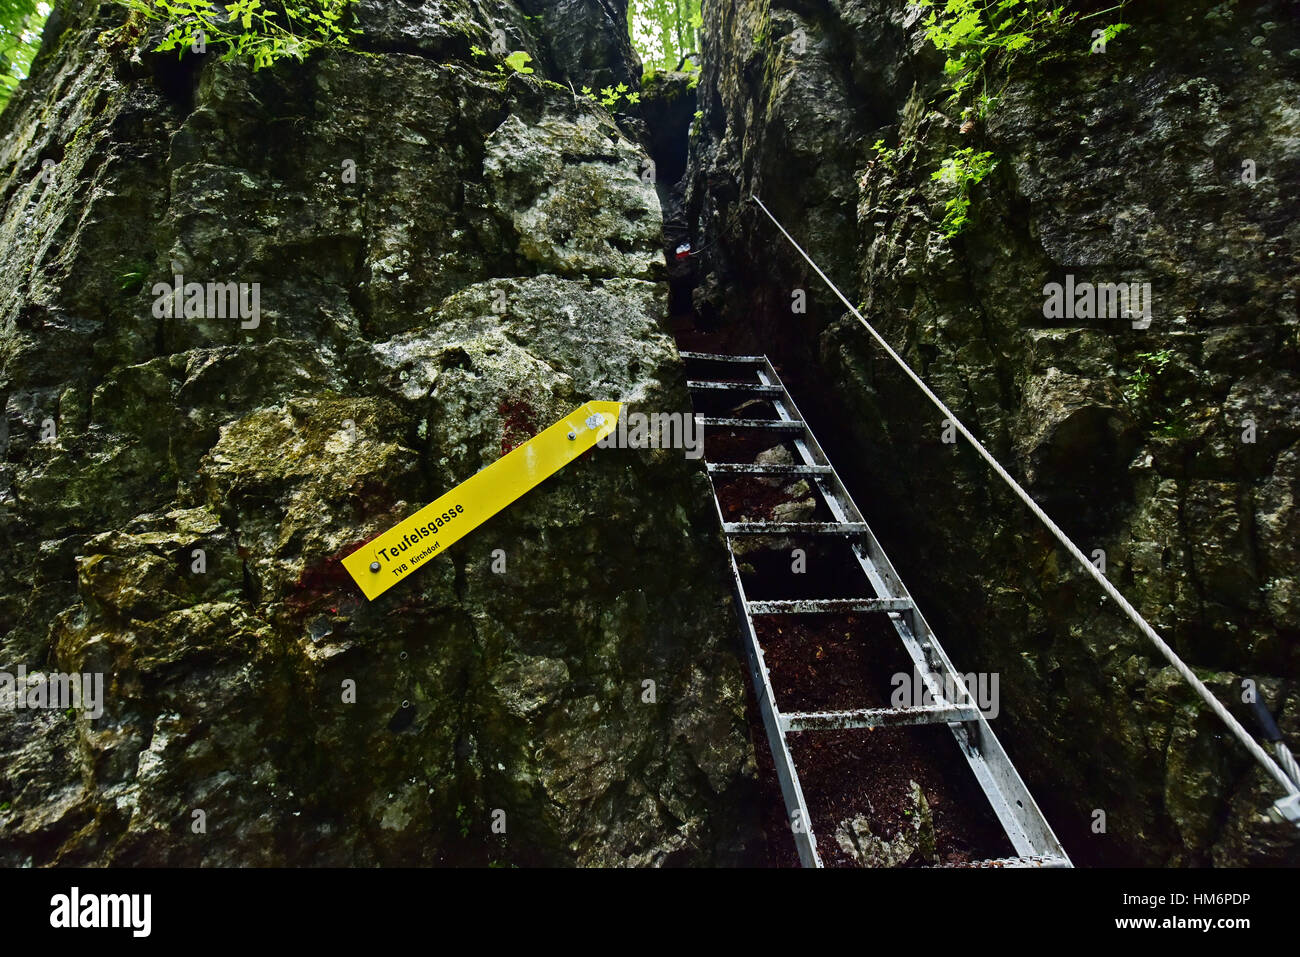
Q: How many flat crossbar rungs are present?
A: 8